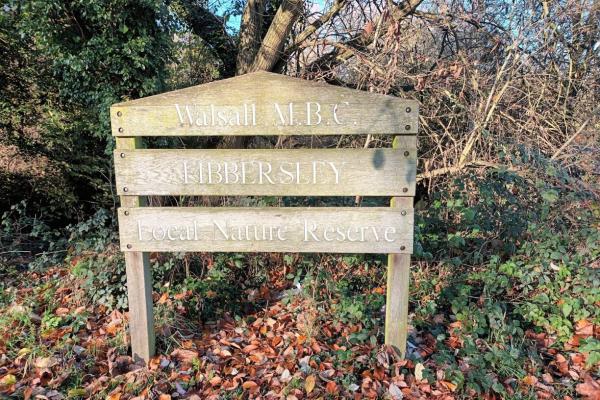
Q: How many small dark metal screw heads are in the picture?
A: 12